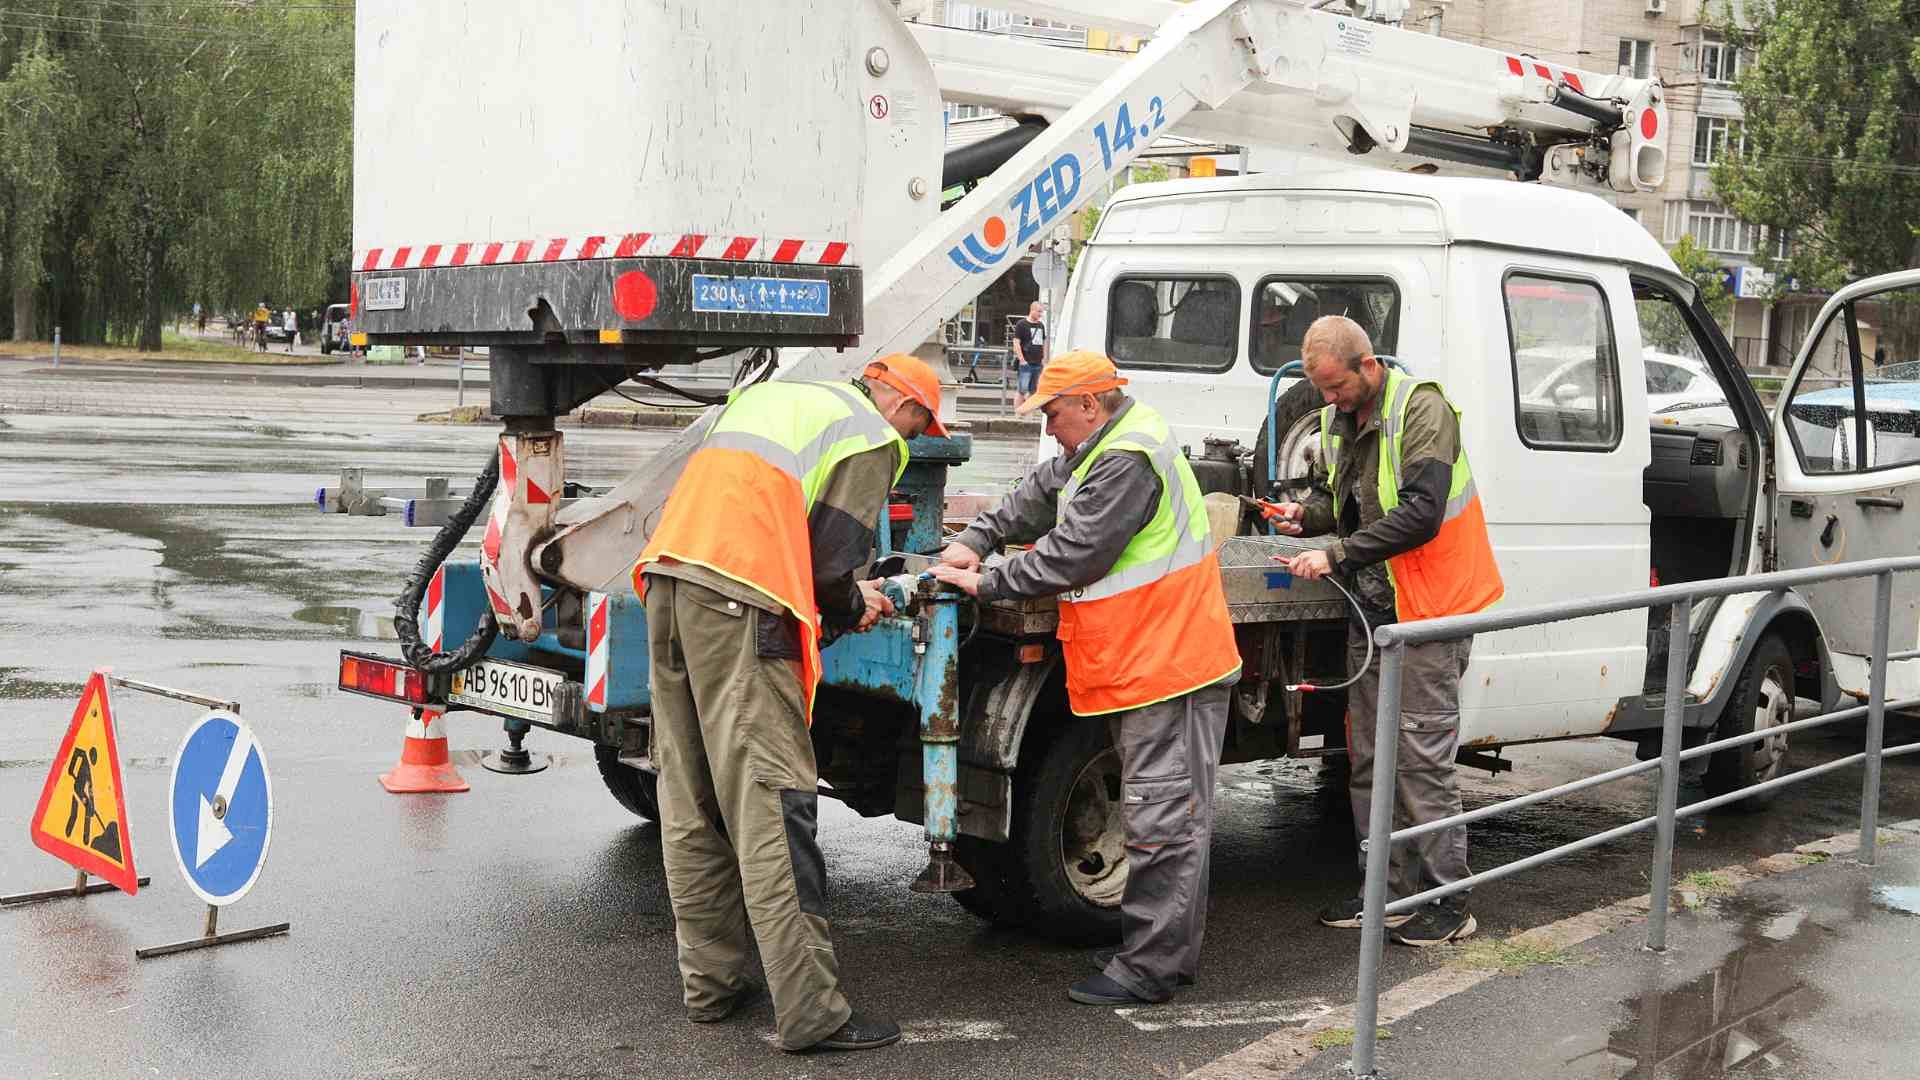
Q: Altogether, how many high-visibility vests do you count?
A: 3